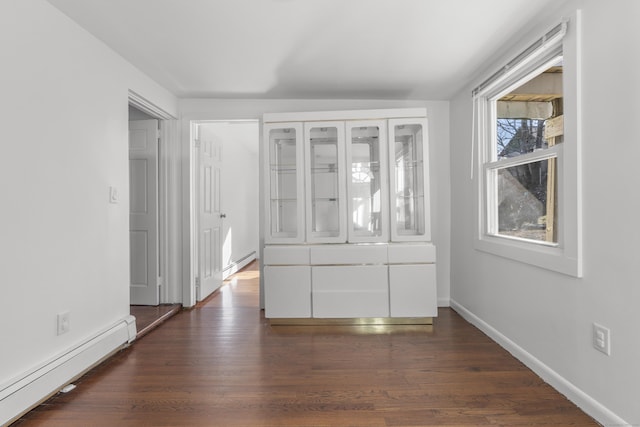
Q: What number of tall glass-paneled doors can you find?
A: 4